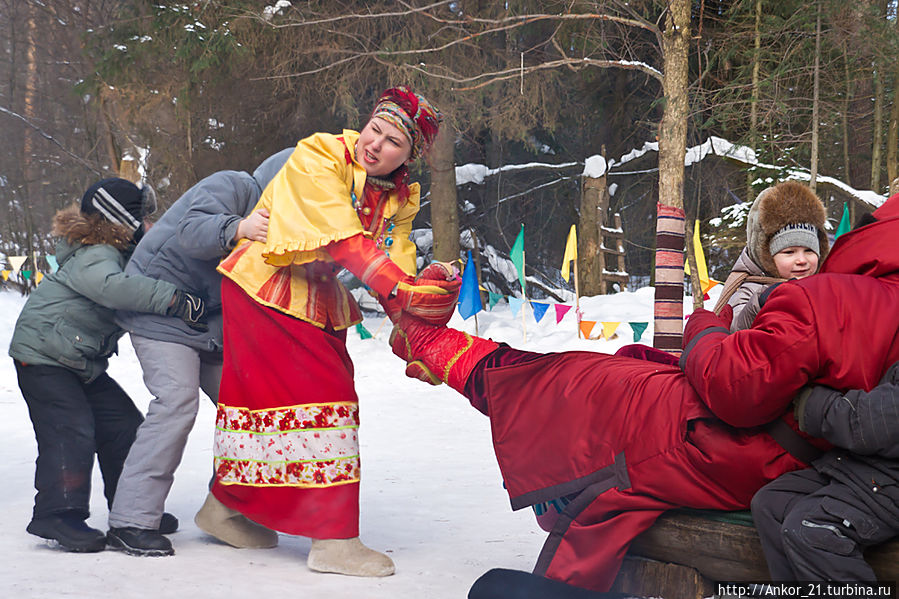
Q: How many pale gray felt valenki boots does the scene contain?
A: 2